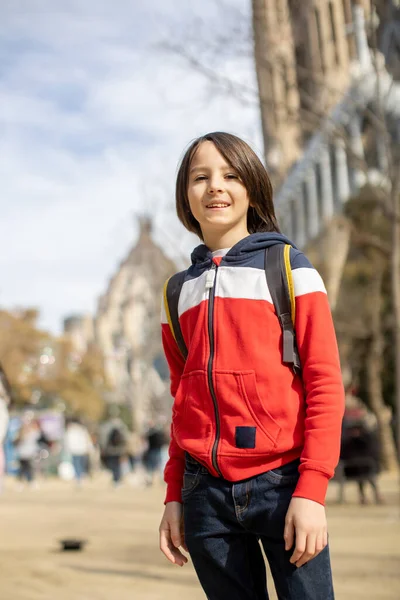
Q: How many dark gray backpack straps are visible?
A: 2